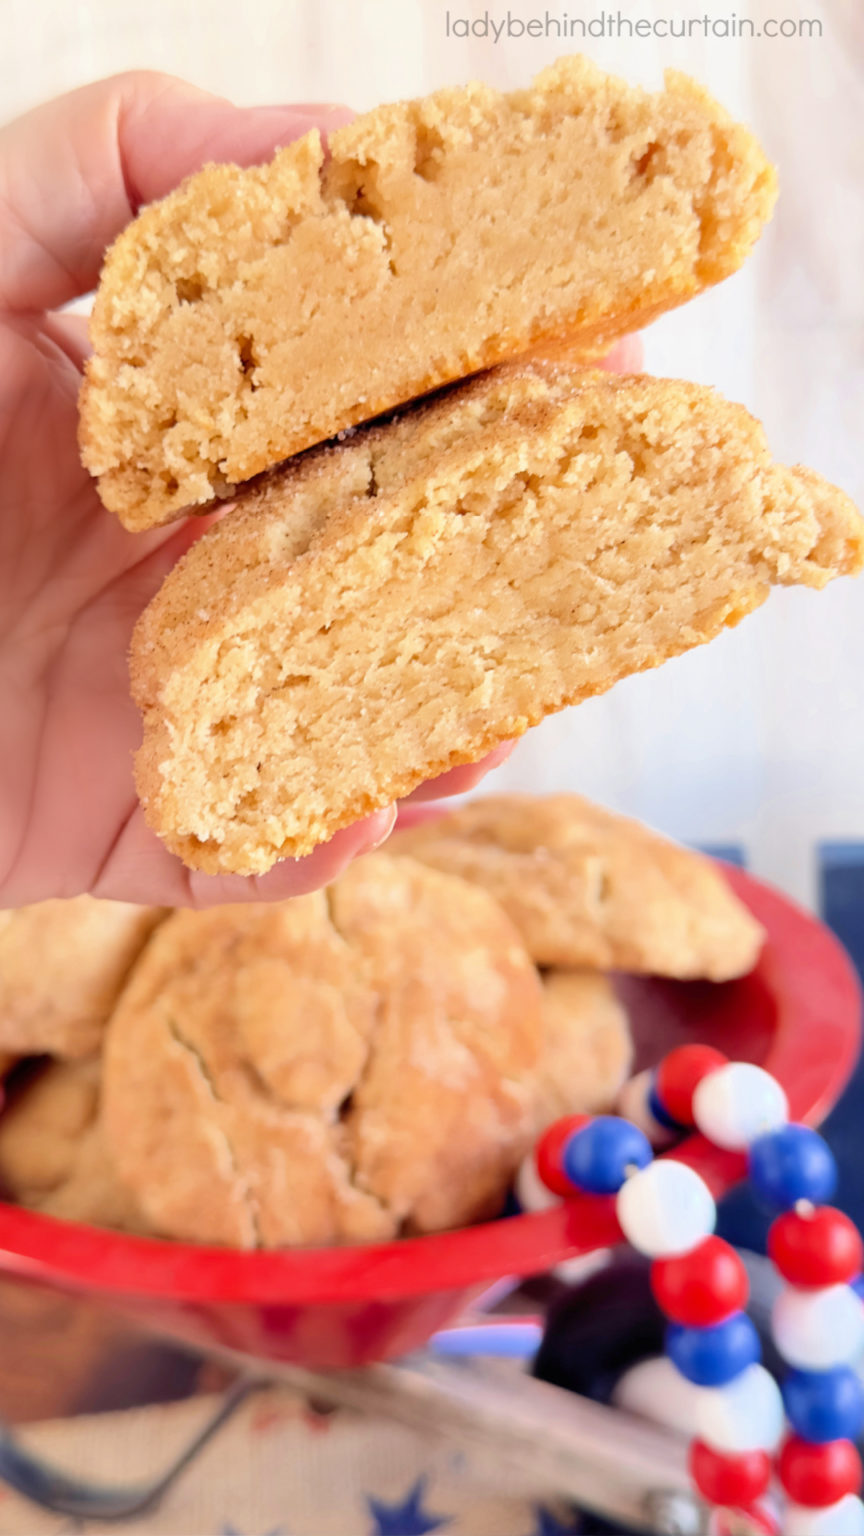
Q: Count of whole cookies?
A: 5